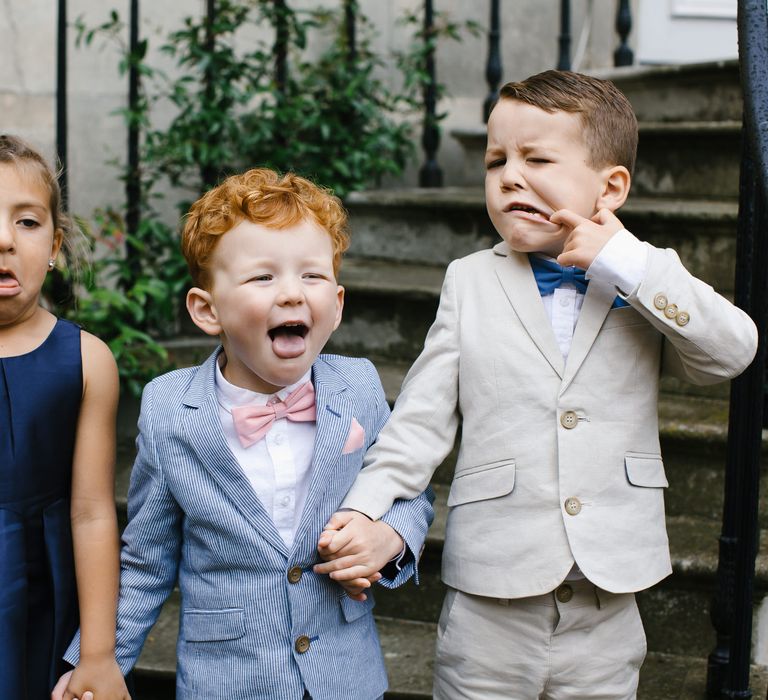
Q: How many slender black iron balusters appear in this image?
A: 9